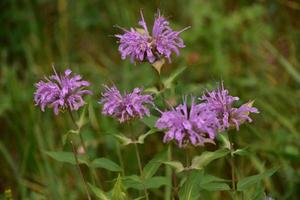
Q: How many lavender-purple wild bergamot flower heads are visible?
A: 5